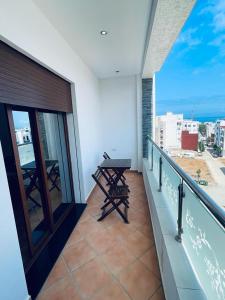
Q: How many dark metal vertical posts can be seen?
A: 3